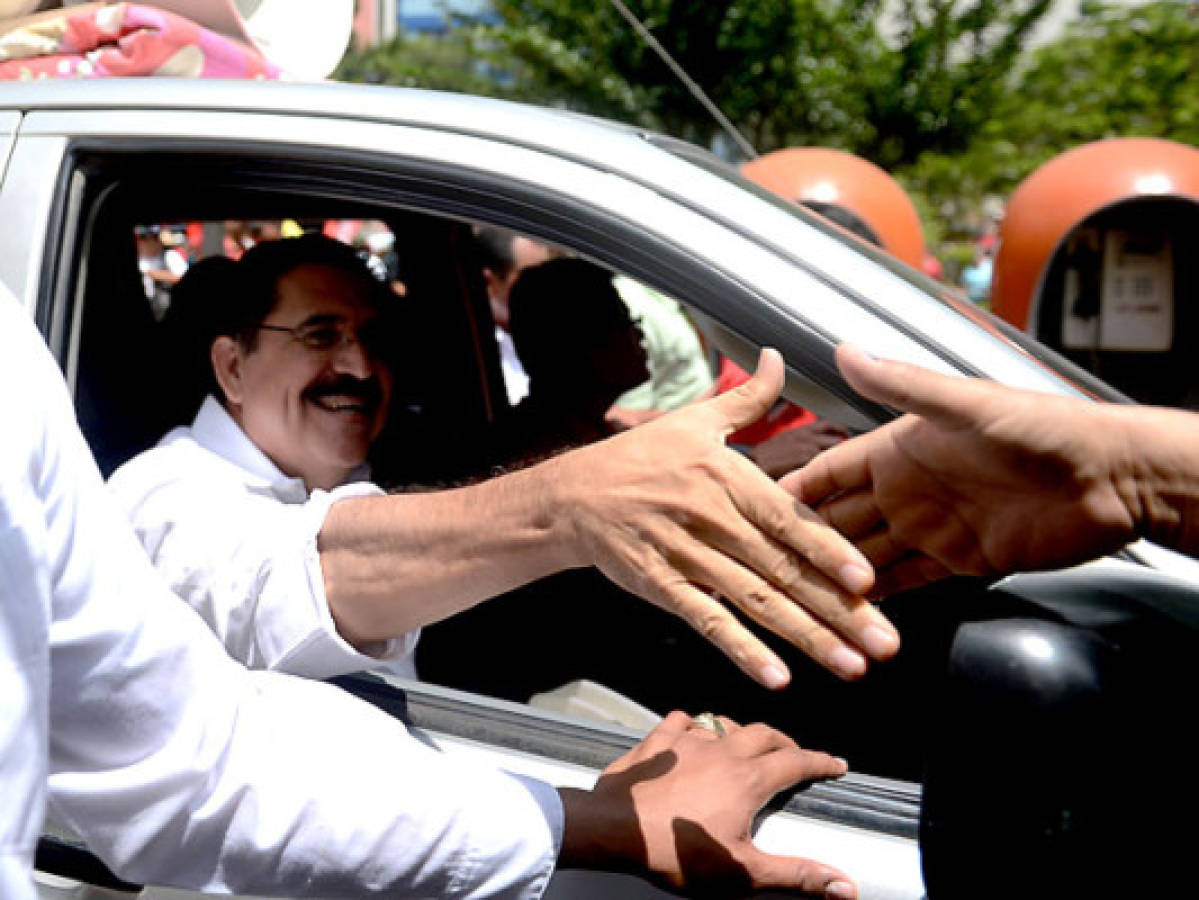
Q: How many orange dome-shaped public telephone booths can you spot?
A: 2